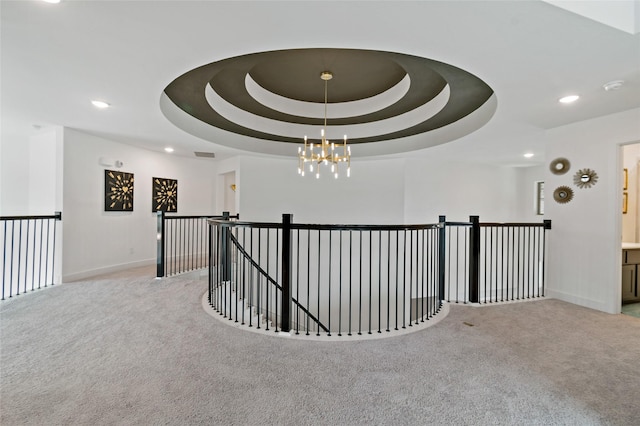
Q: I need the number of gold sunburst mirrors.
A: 3